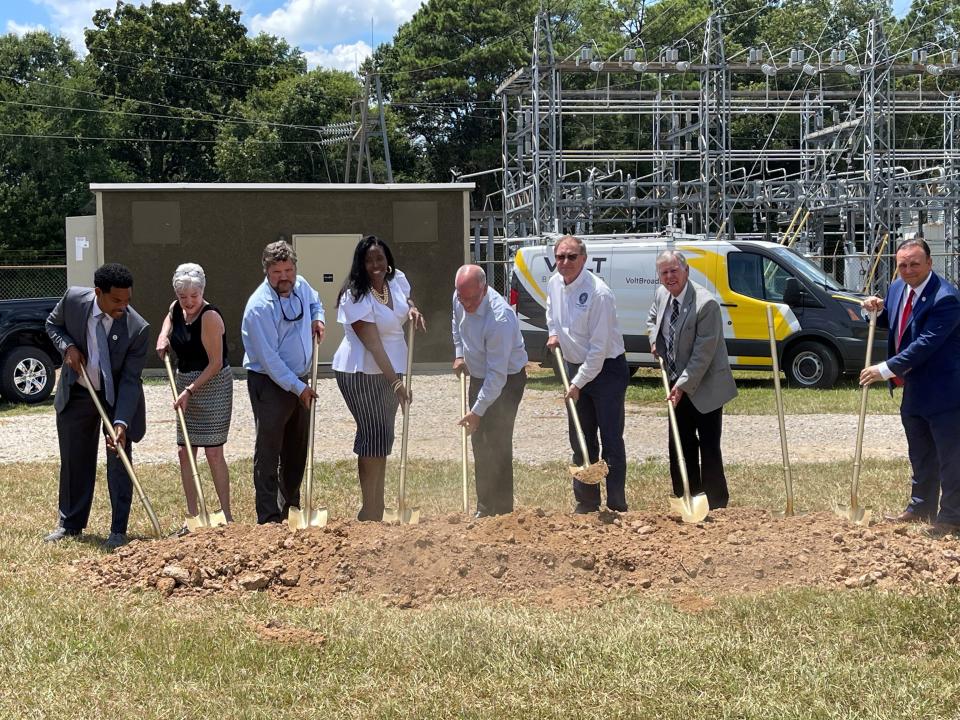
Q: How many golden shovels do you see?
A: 9